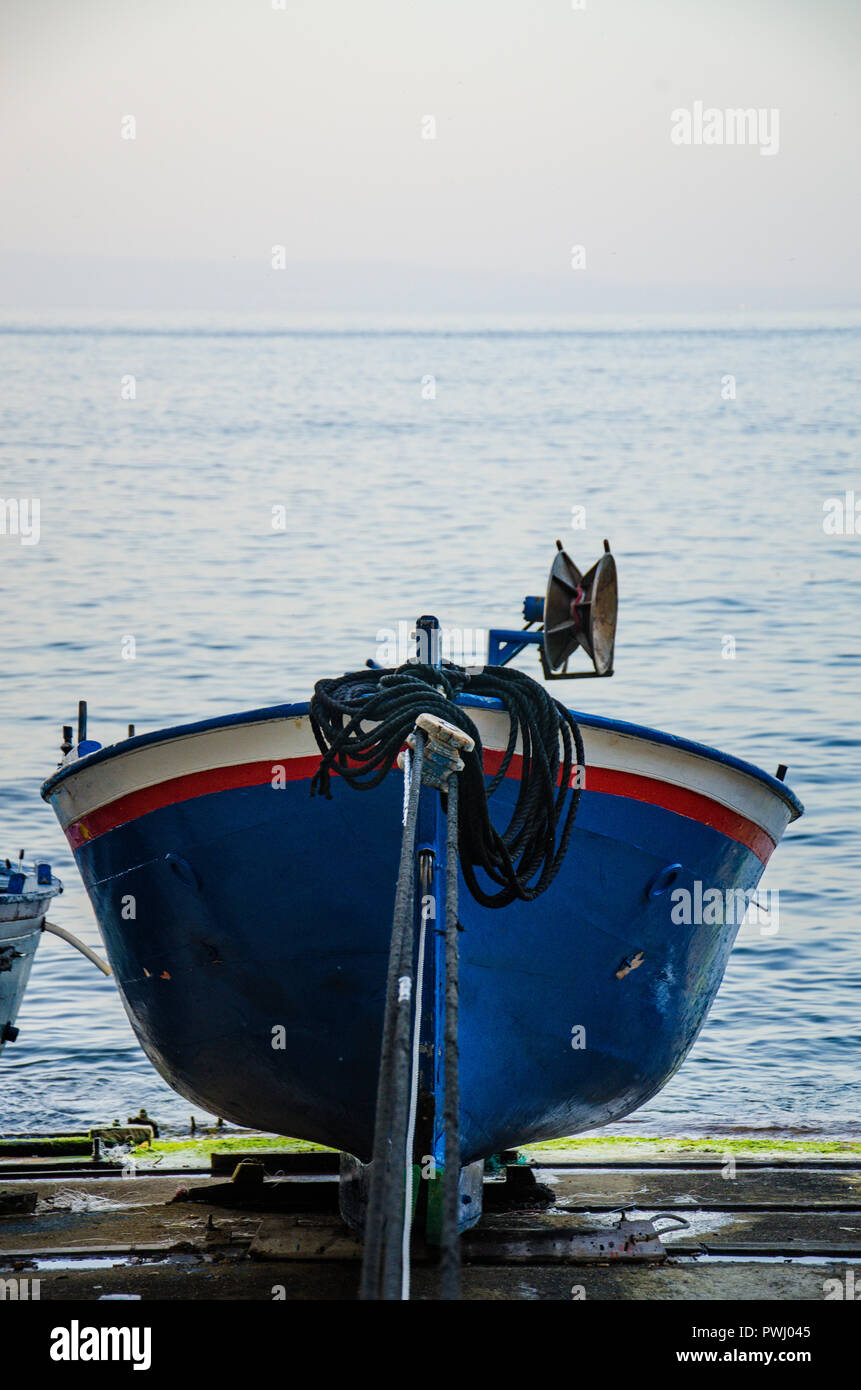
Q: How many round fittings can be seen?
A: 2